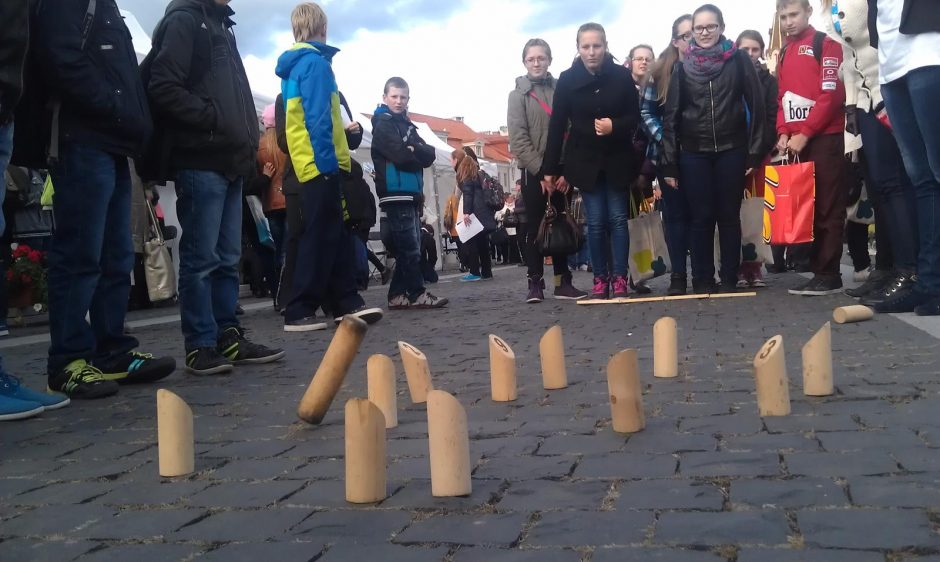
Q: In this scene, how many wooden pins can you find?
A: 13